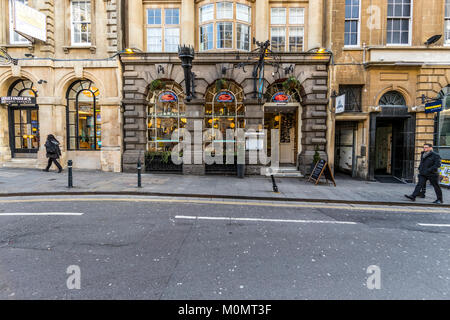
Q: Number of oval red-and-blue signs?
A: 3